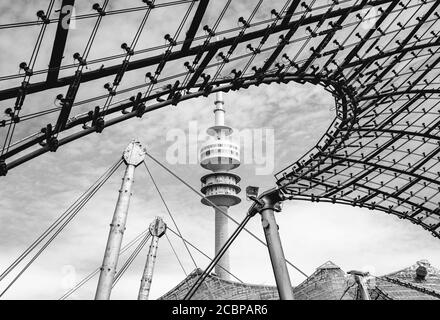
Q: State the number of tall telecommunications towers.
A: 1